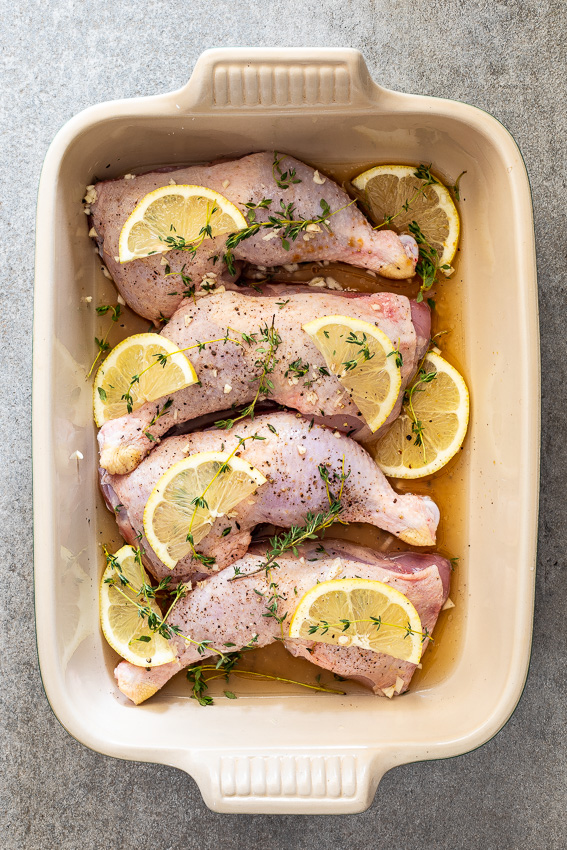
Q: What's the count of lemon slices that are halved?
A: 6